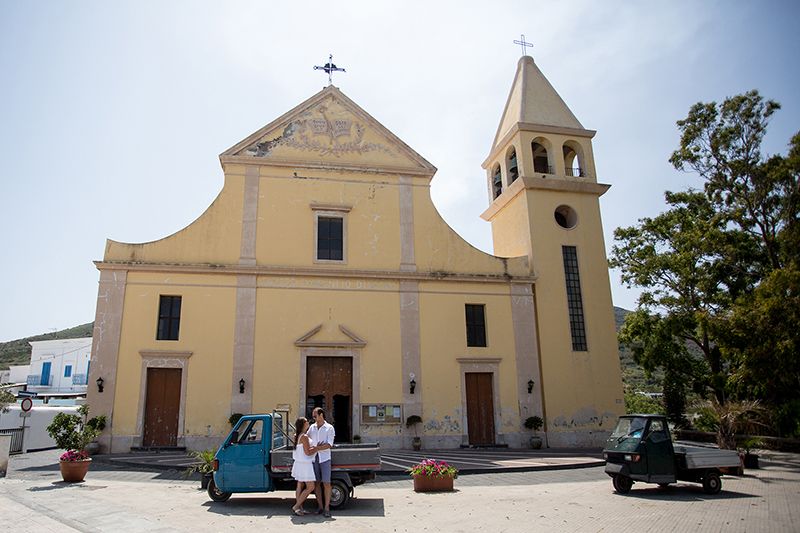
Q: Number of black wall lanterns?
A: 4